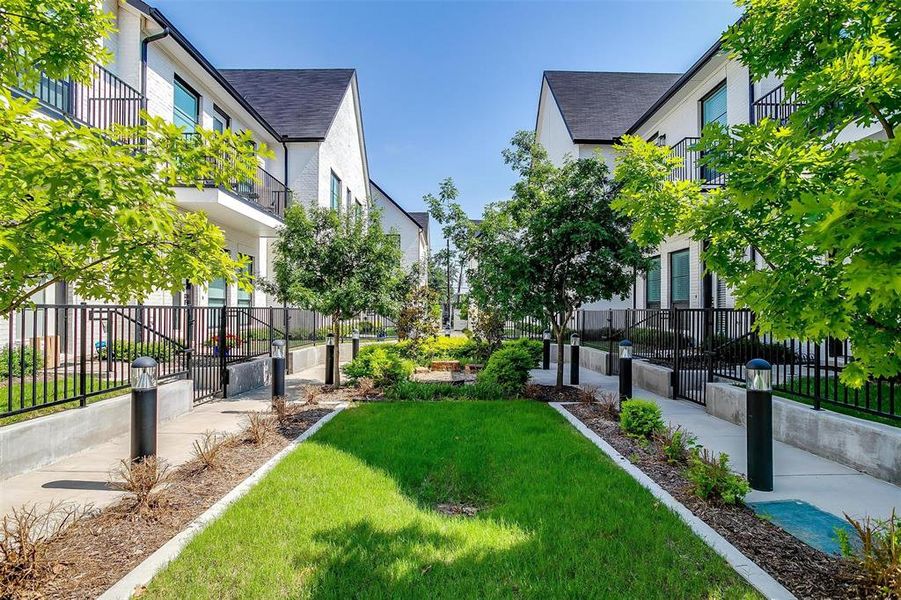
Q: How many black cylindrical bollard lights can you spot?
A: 8